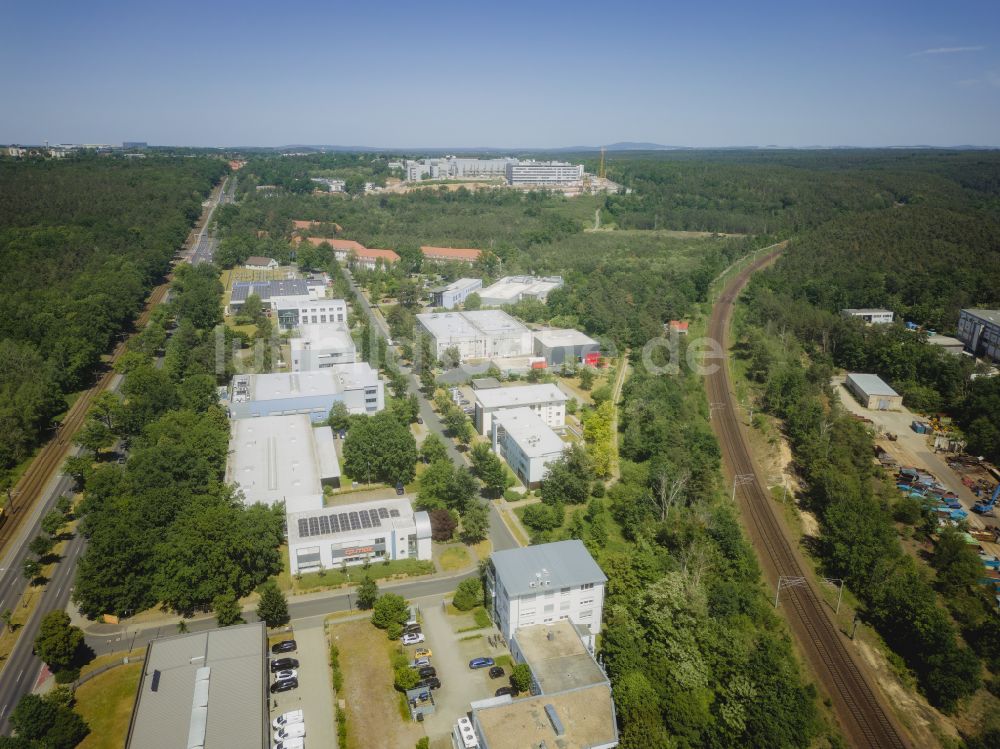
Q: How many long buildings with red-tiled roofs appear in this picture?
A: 4